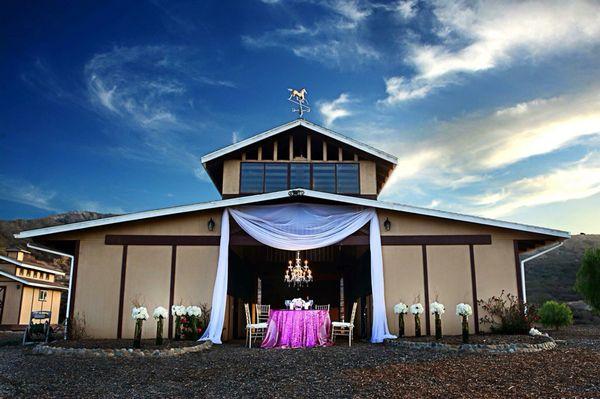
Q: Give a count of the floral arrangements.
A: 9